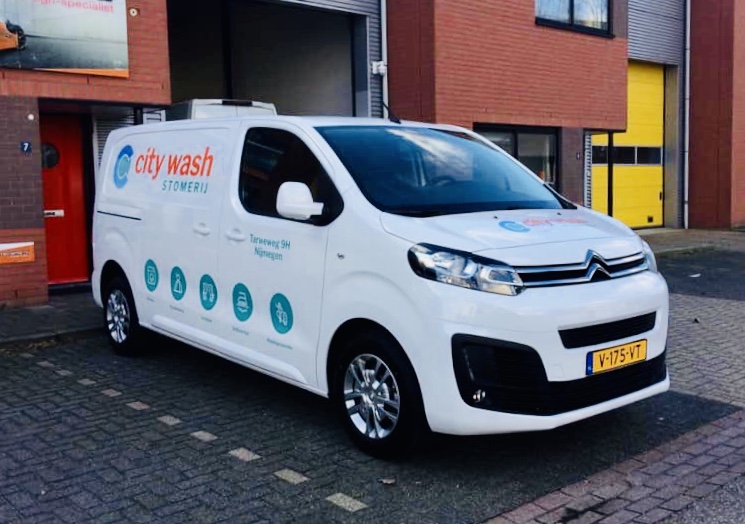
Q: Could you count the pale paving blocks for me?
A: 11